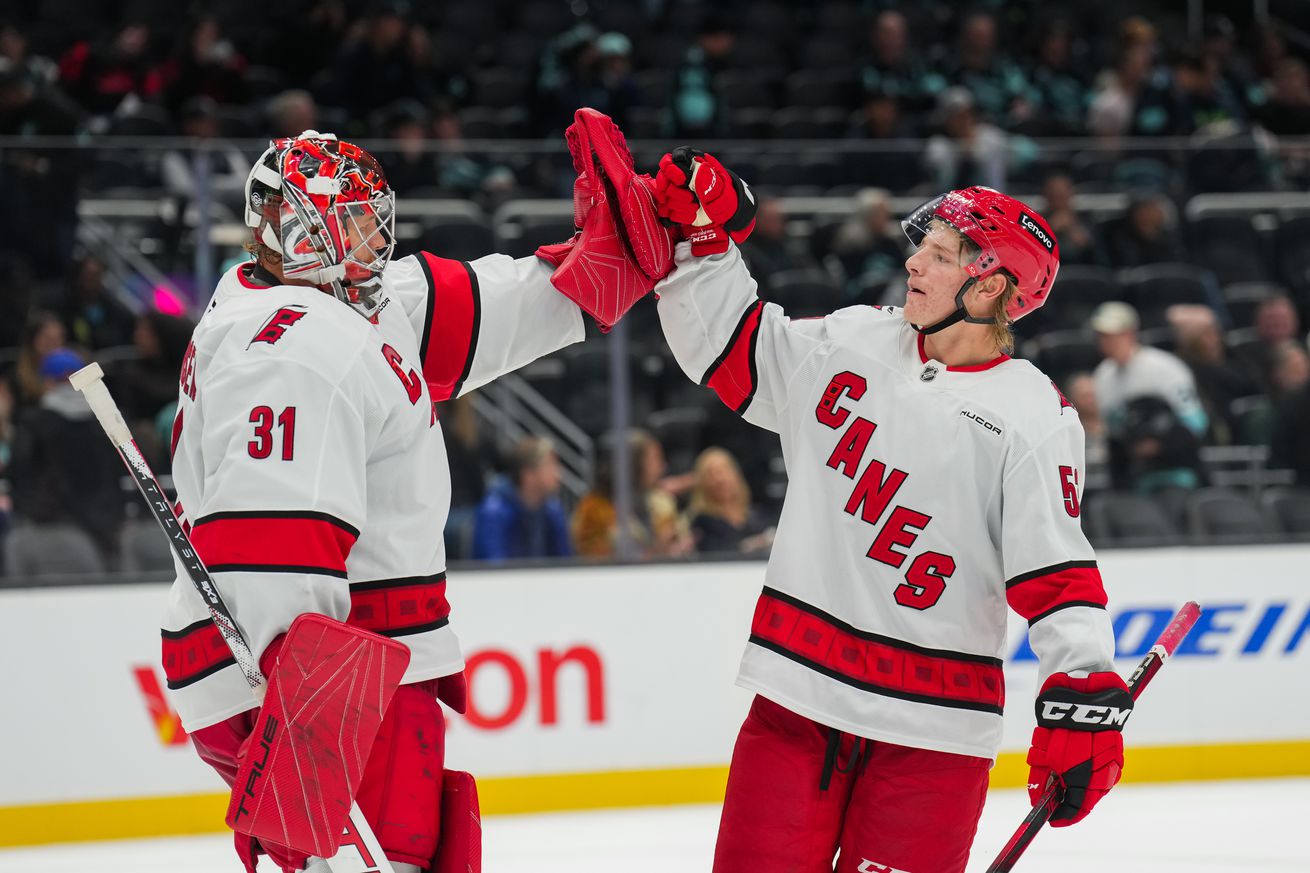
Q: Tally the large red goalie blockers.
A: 1